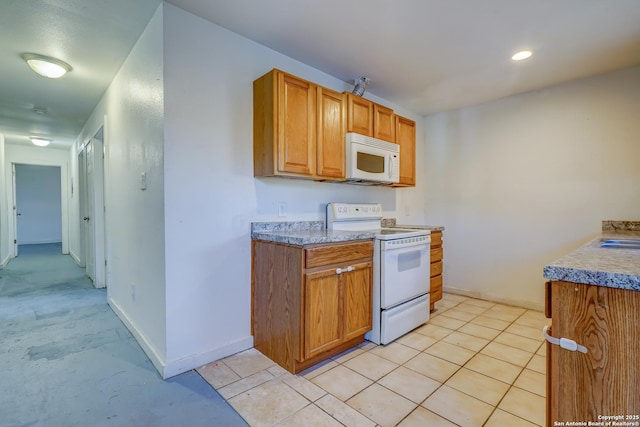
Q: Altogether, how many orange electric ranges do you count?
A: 0